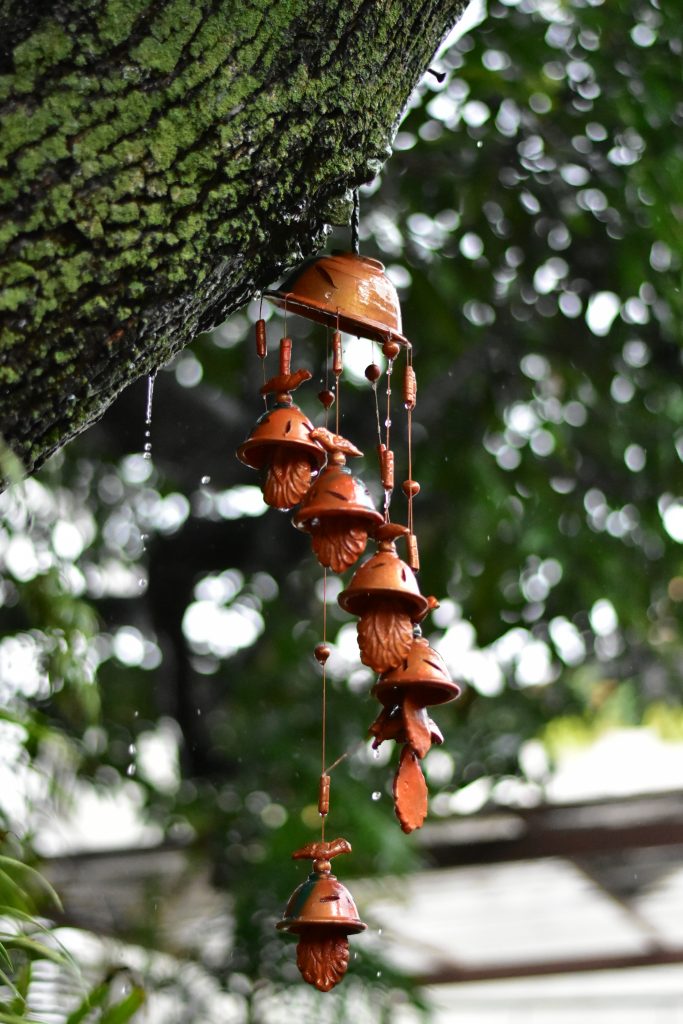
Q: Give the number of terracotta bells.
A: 5